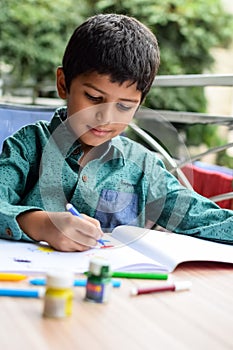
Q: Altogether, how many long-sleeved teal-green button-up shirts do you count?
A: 1